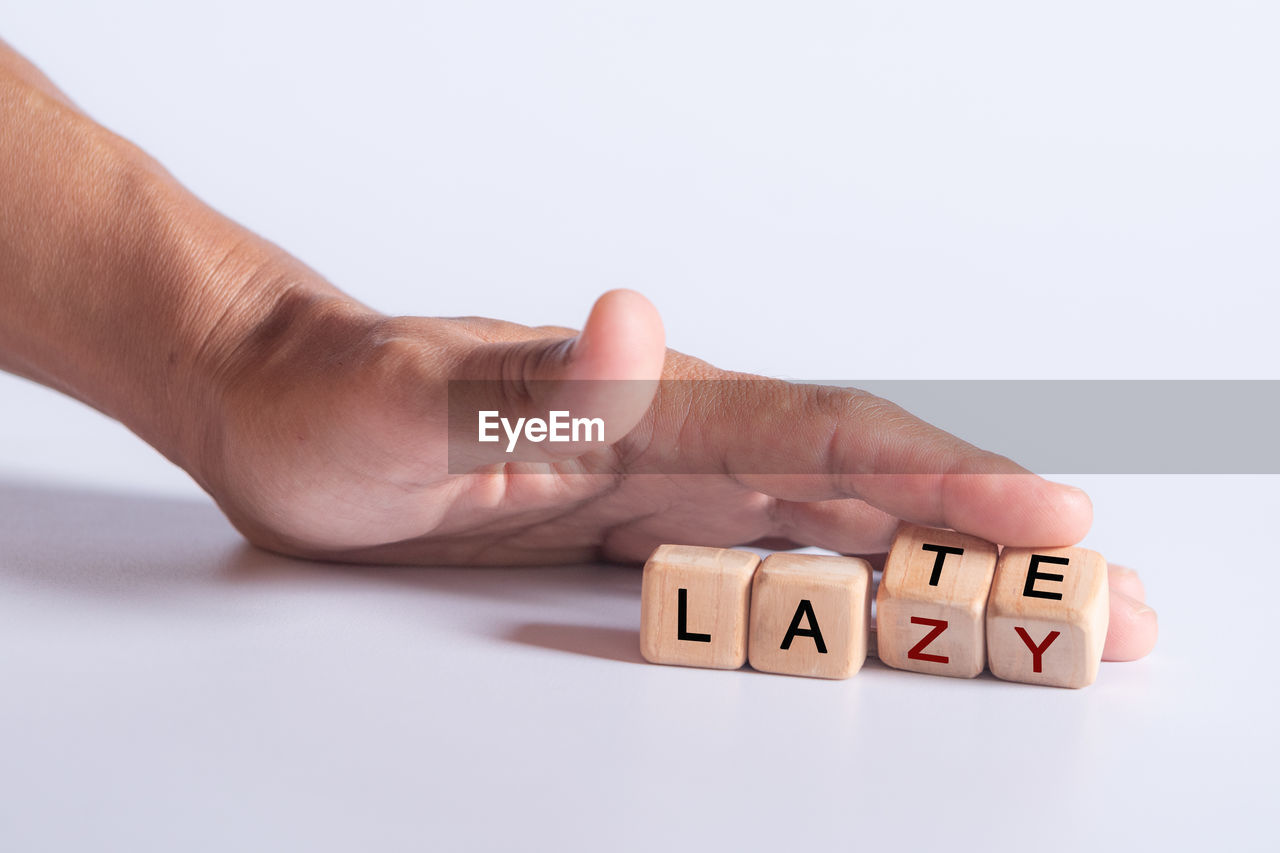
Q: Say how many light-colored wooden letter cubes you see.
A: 4